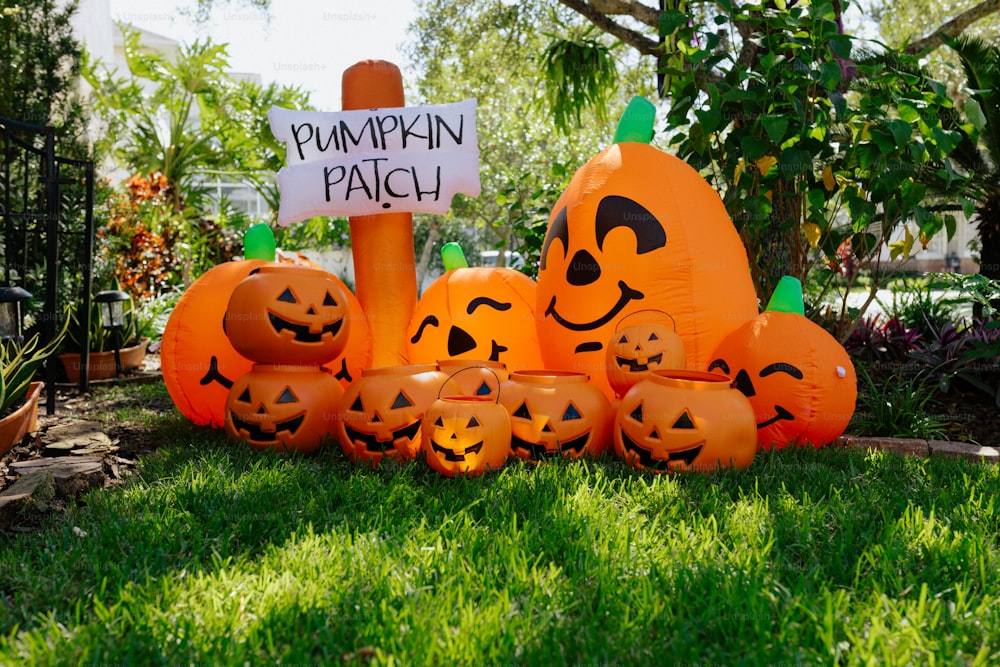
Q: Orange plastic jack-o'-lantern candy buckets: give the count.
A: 8